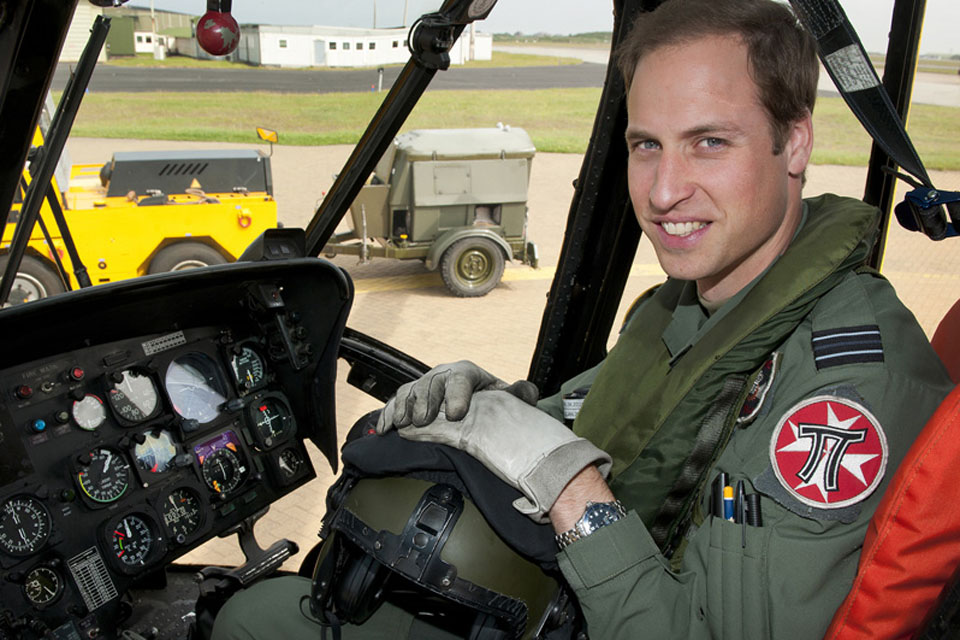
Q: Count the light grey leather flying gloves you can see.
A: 2